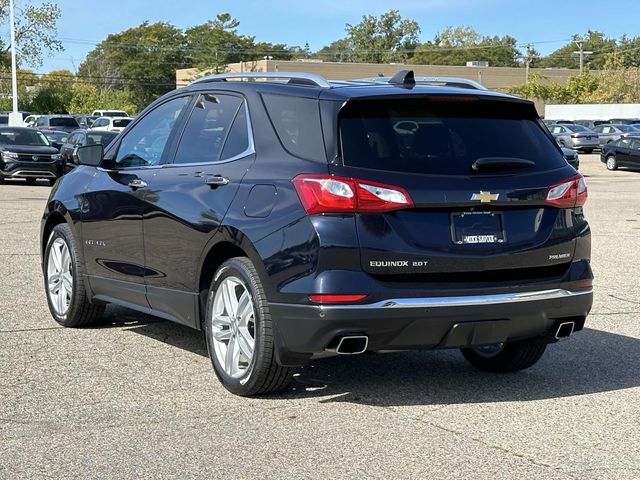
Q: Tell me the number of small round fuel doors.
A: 1